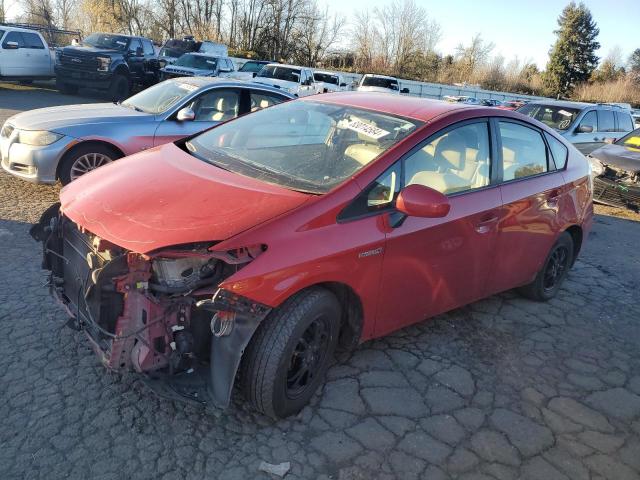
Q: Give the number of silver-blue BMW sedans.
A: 1